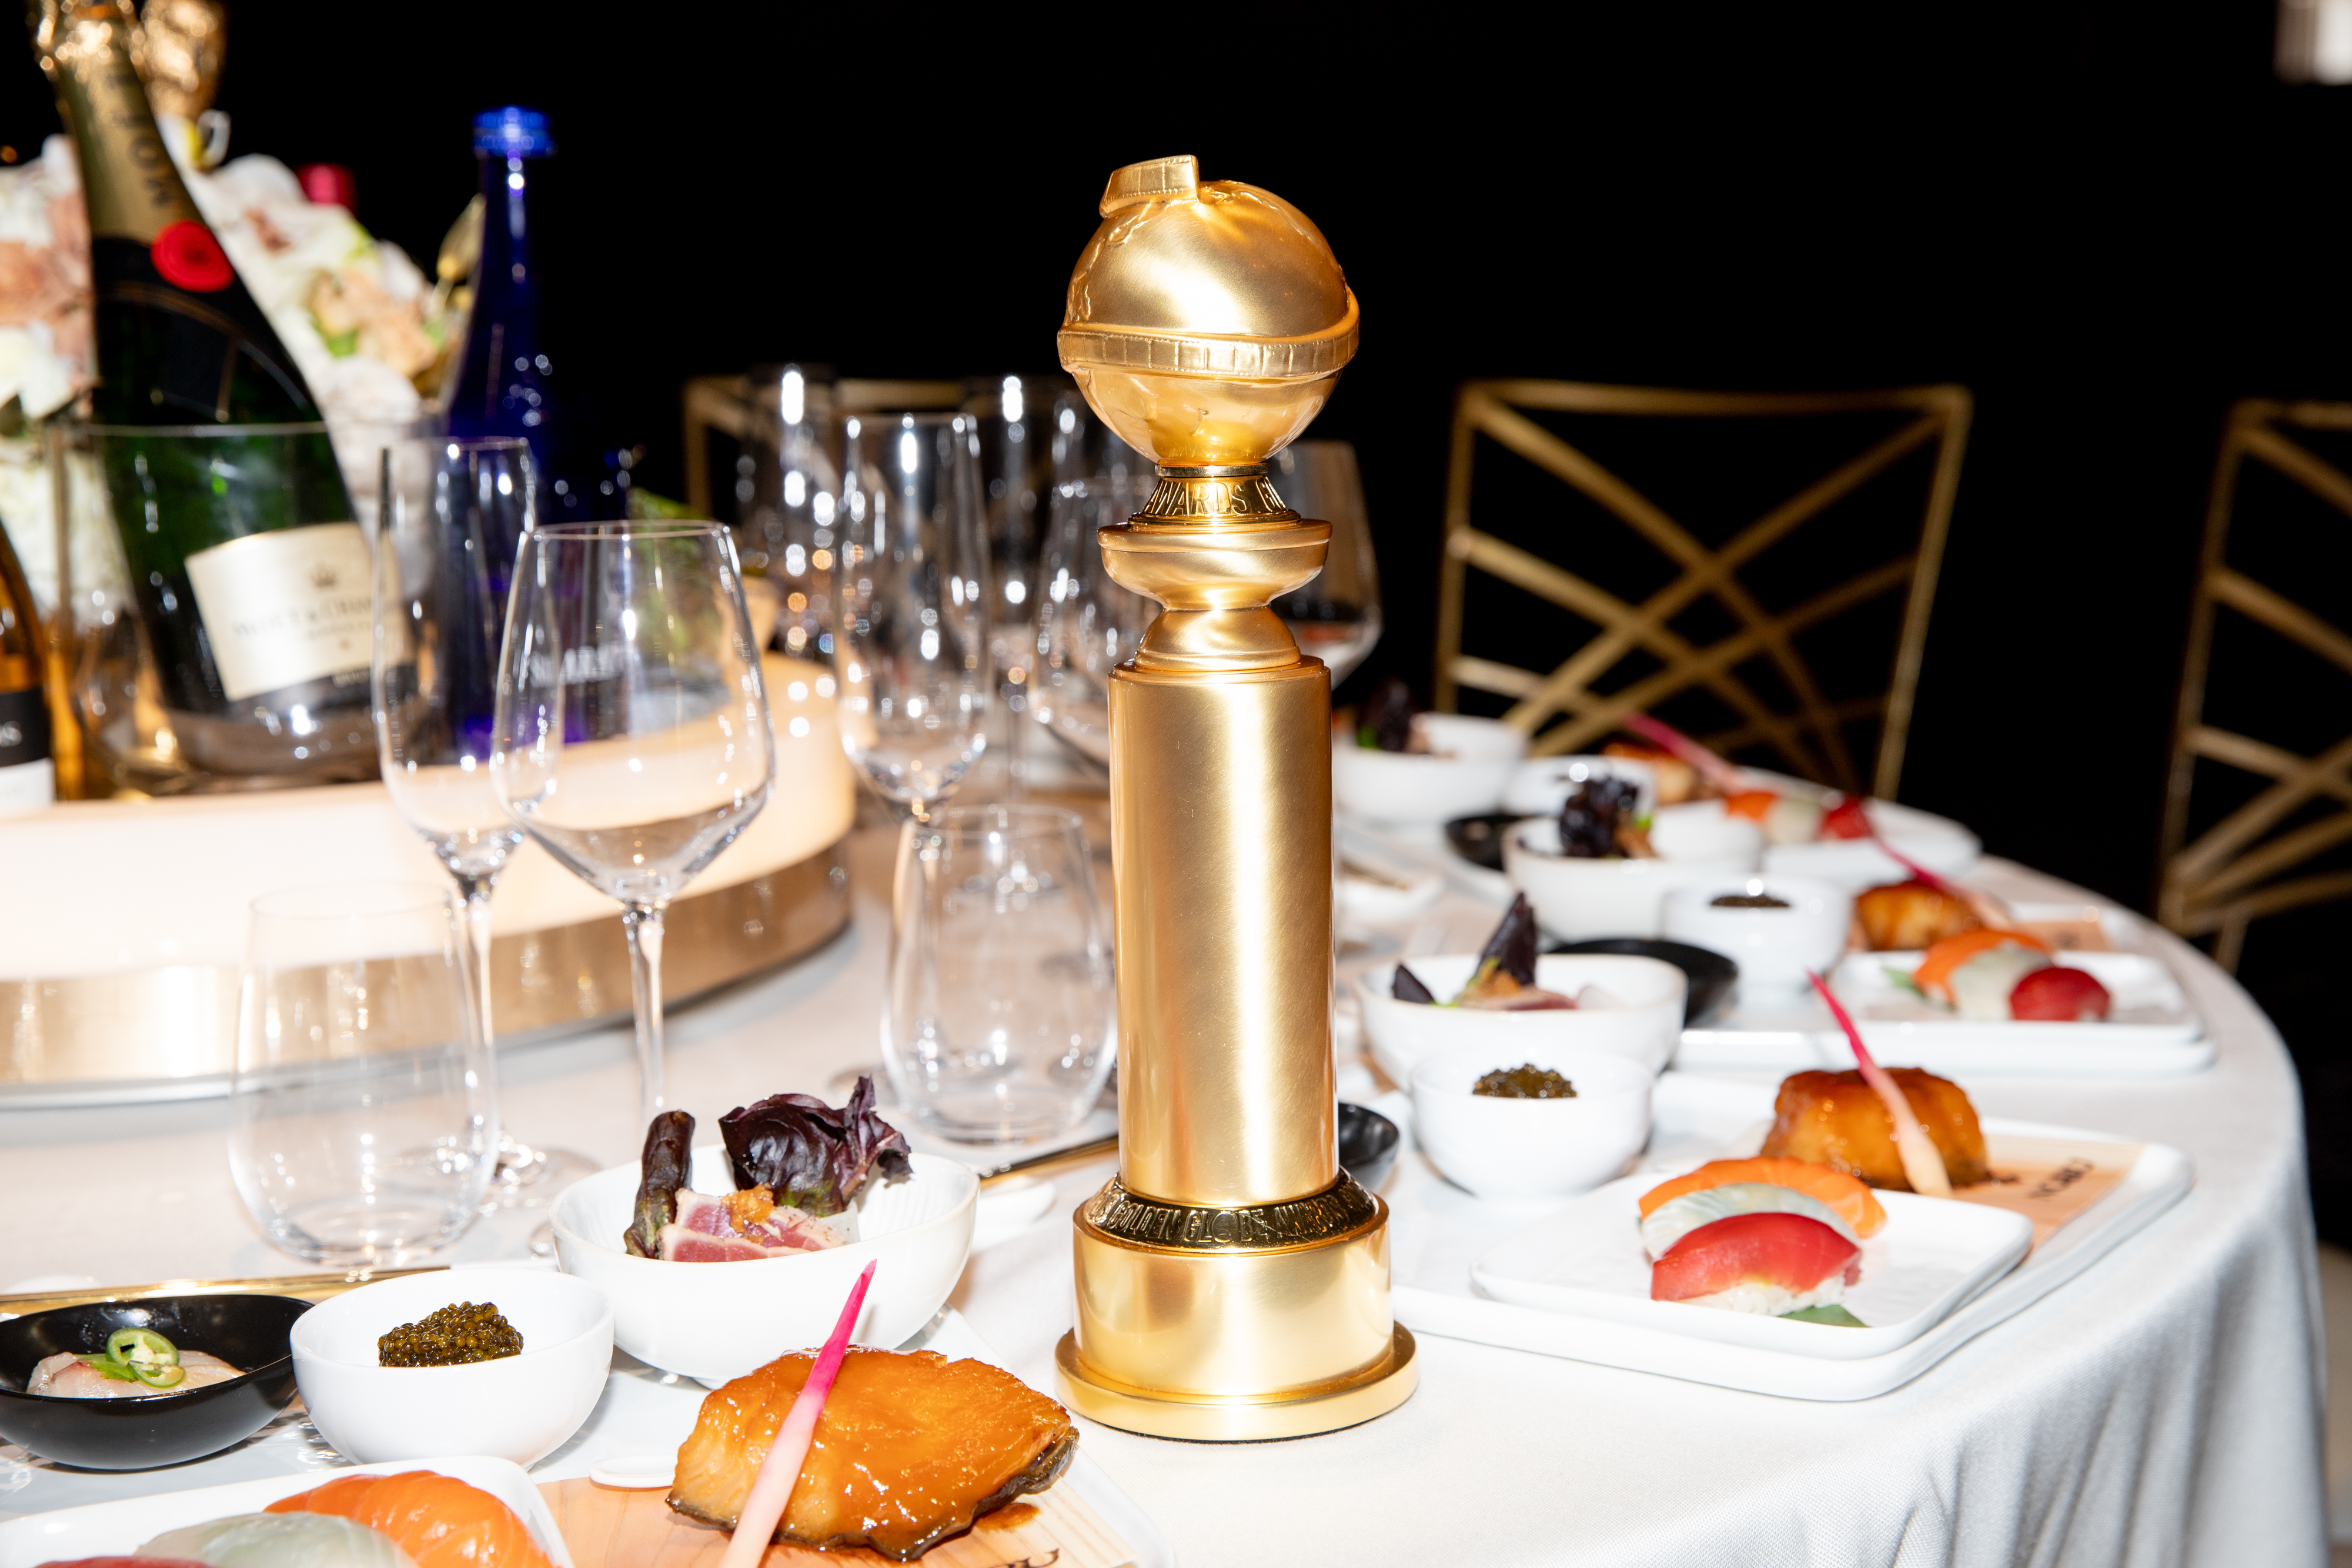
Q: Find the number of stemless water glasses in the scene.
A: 2